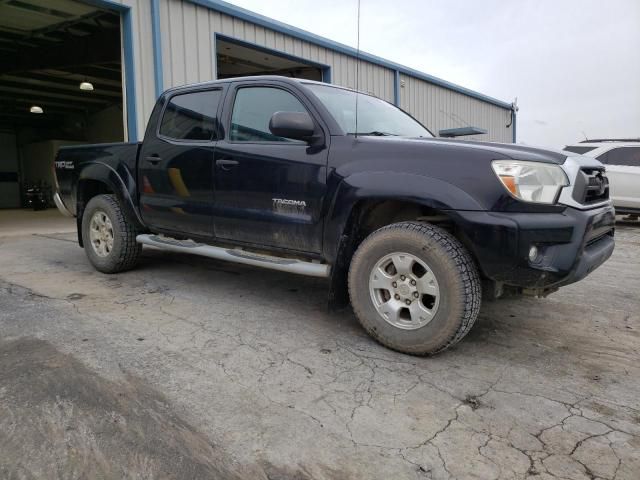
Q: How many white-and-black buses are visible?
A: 0